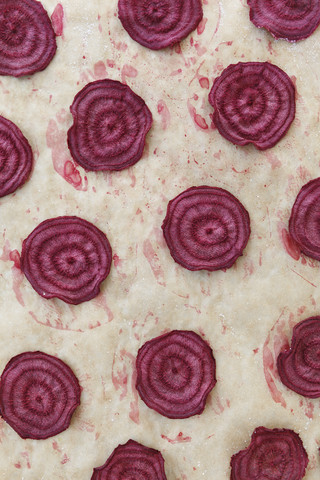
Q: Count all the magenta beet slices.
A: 14